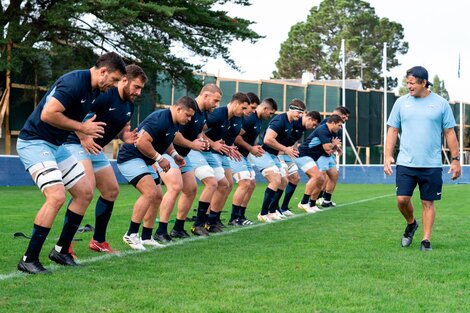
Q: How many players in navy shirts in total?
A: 11